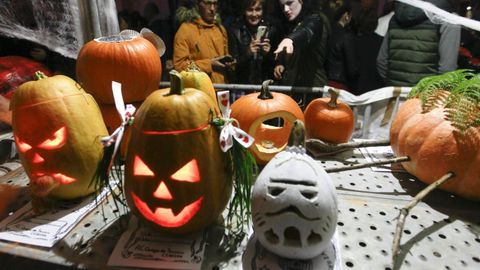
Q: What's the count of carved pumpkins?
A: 4